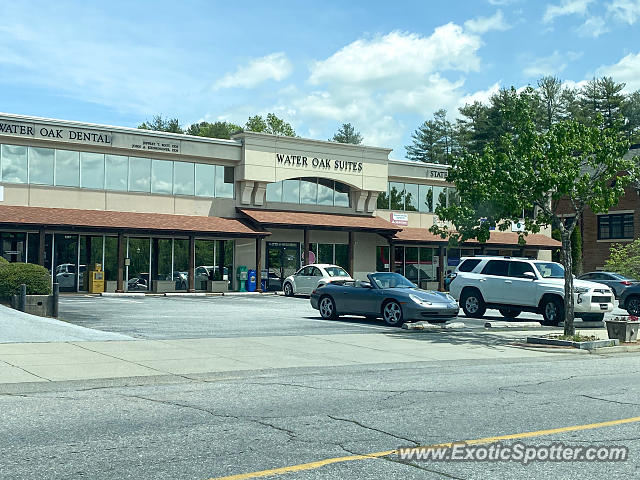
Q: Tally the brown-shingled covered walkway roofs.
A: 3